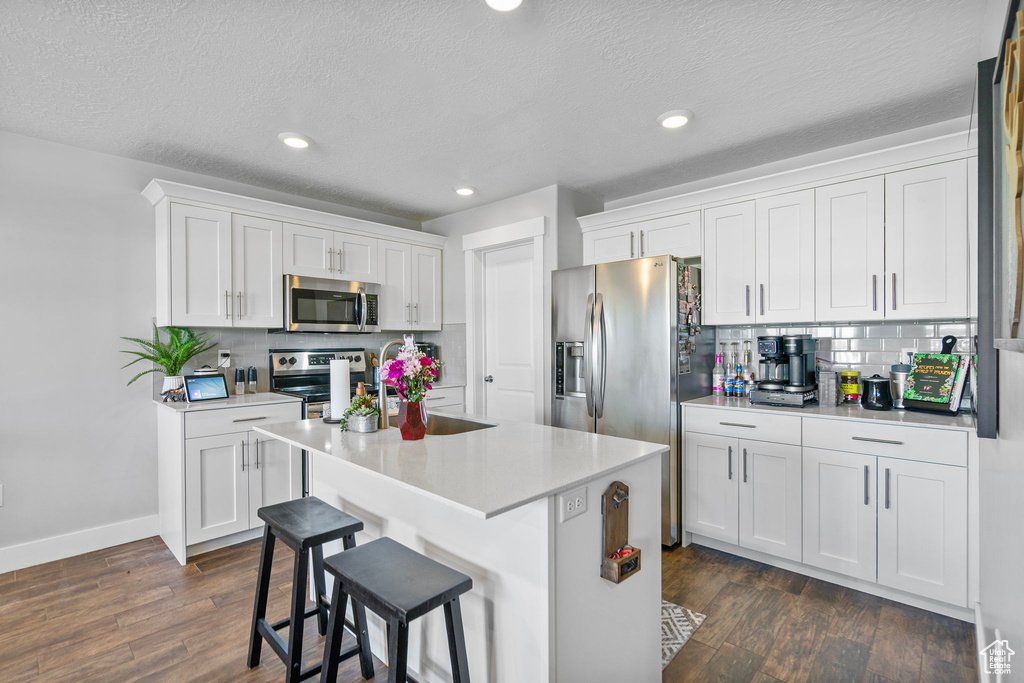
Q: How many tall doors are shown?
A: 1